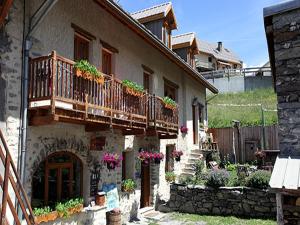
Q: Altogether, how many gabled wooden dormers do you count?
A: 2